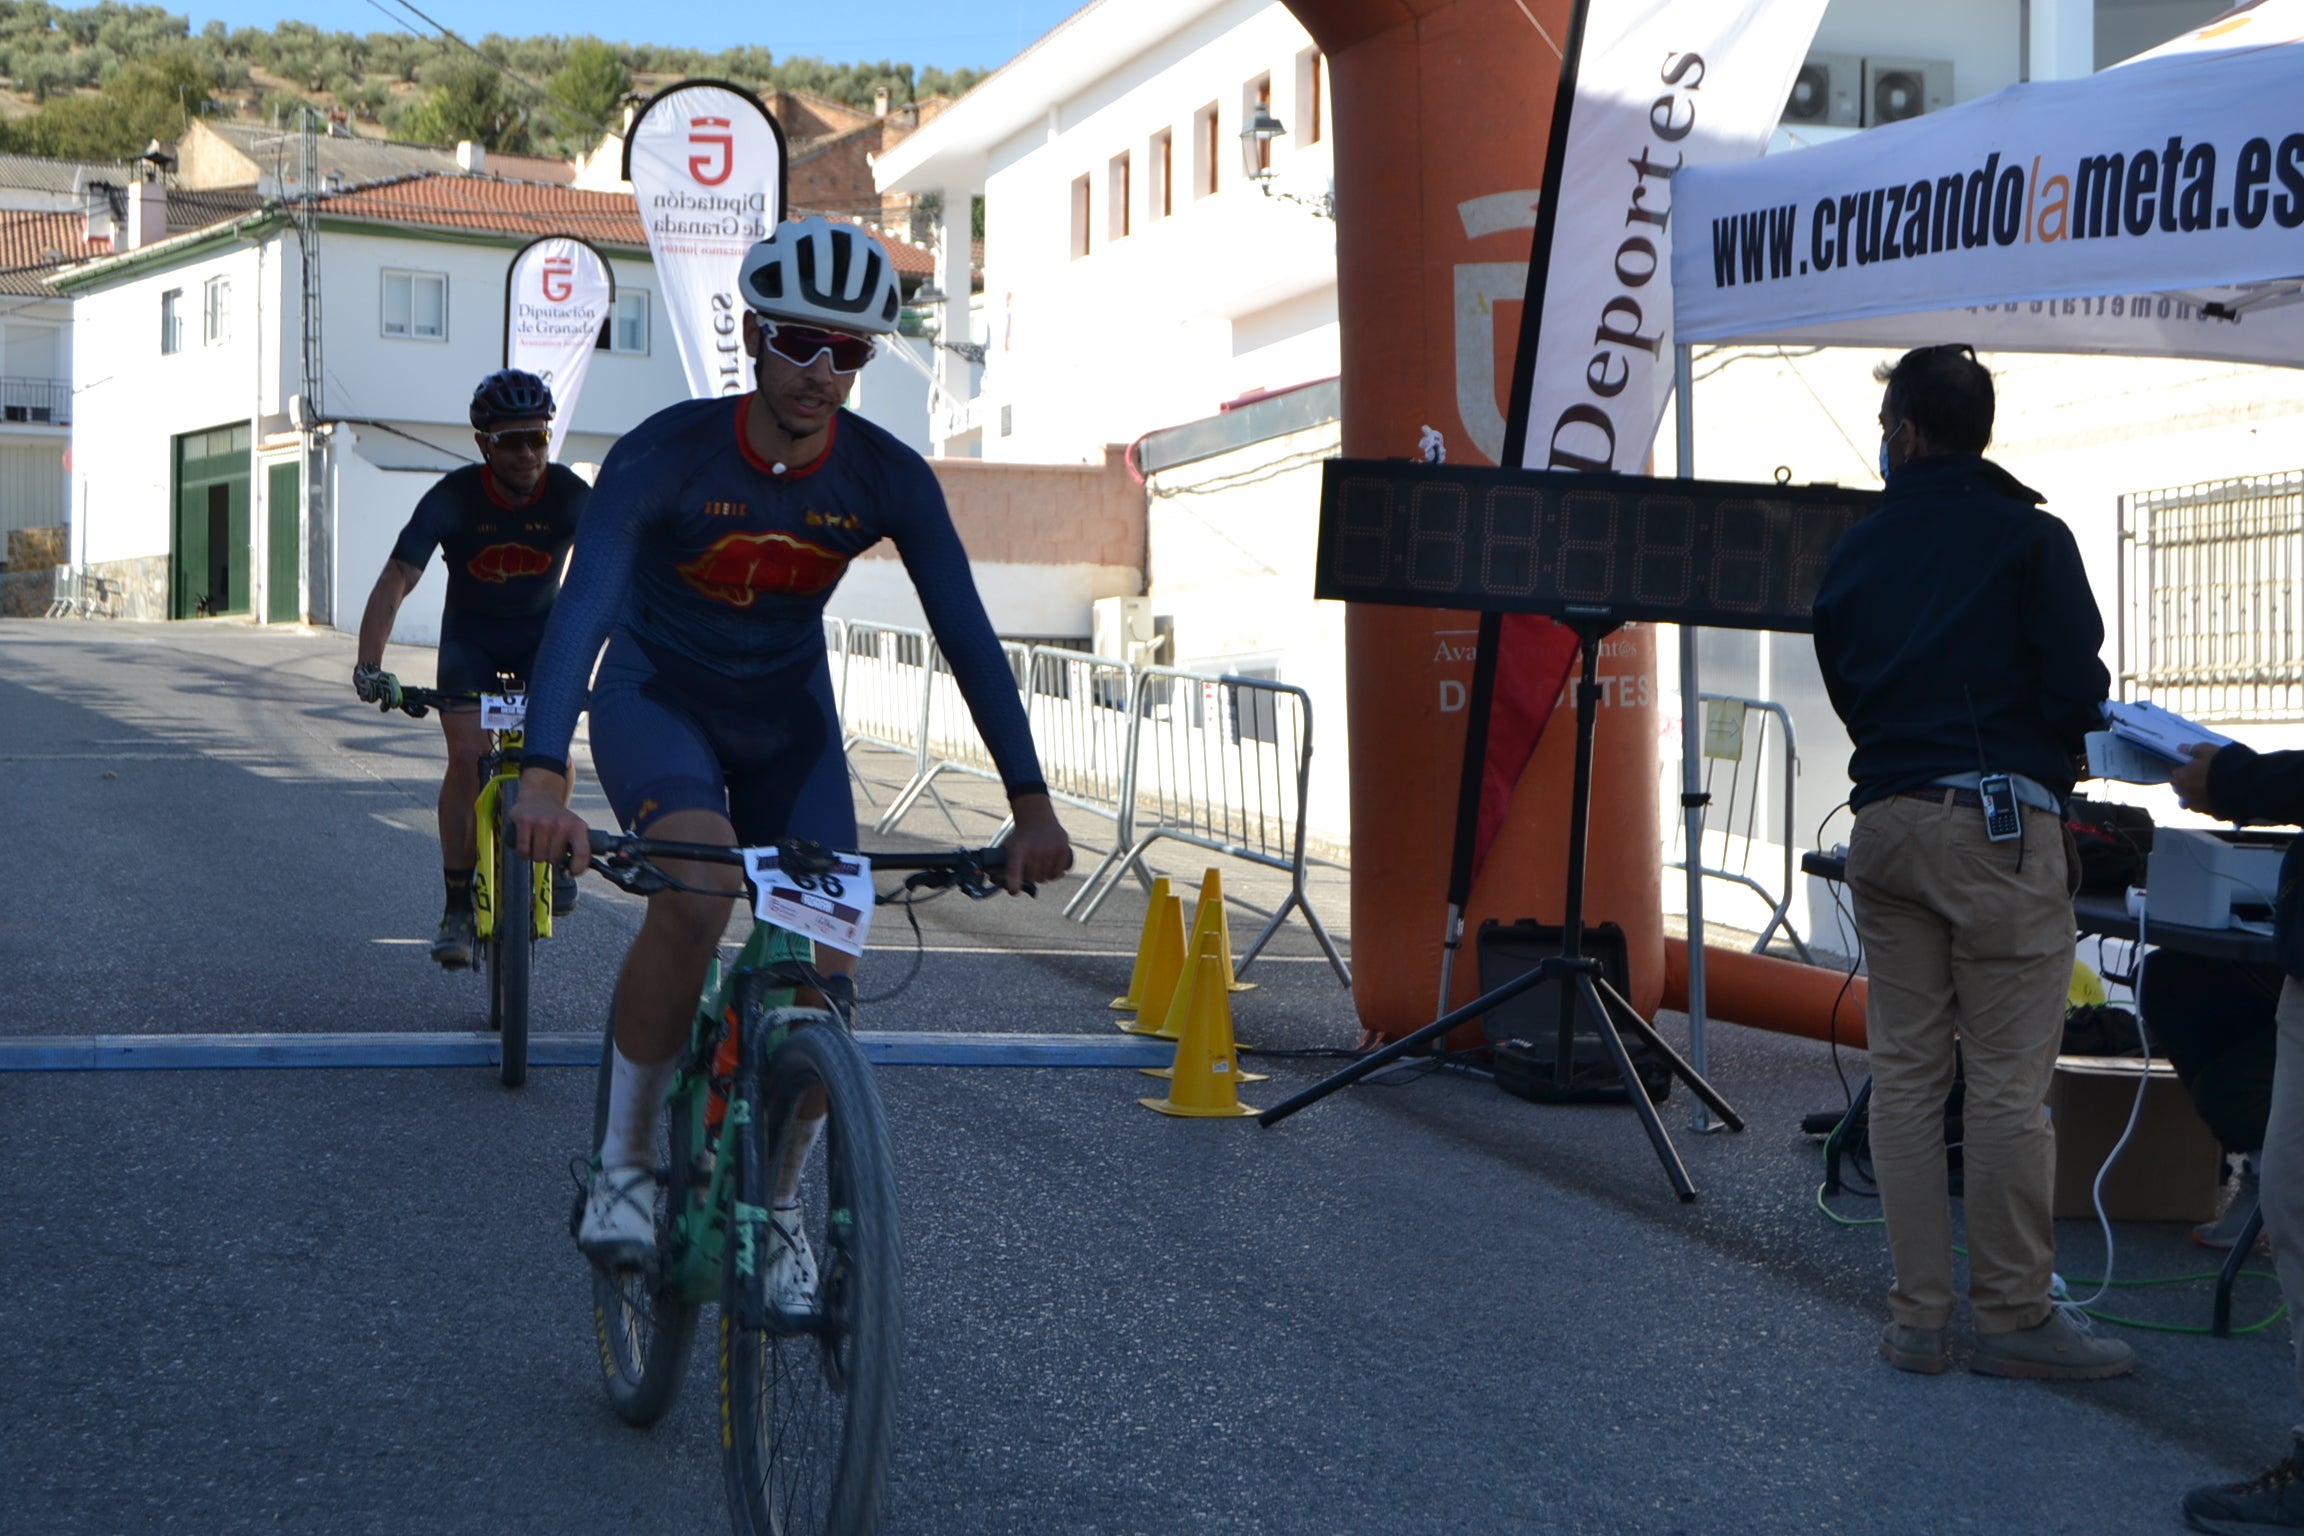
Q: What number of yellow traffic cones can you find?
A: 6